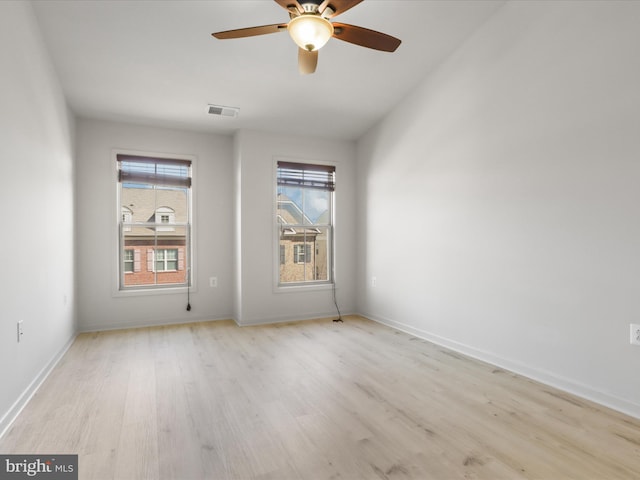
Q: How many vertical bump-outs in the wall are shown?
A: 1